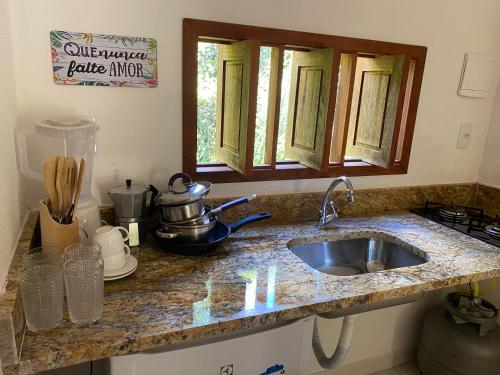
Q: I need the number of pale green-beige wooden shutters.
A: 3